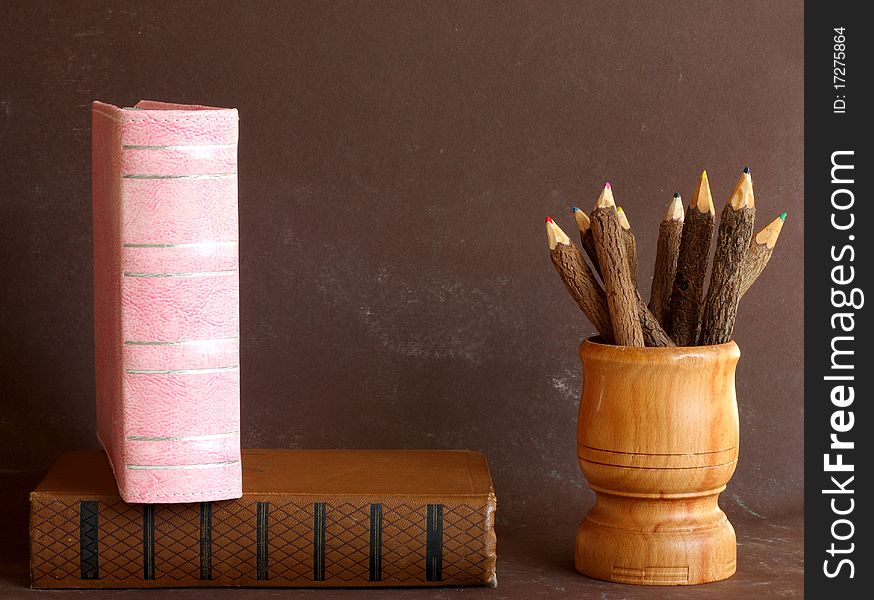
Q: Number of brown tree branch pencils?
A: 8